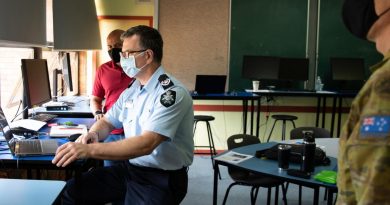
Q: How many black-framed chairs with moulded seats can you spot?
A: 2